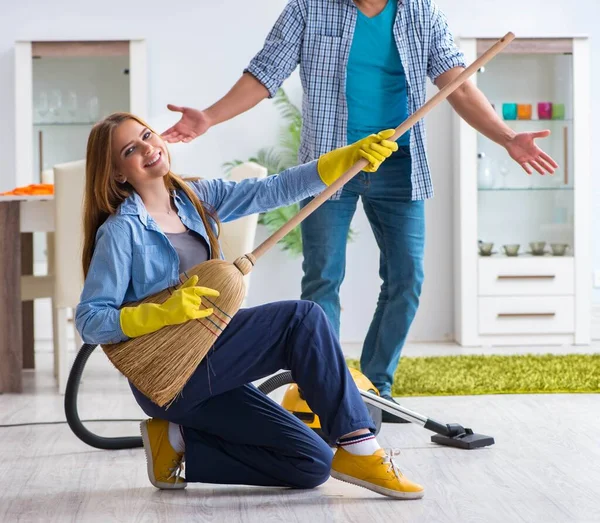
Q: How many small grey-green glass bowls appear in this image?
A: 4